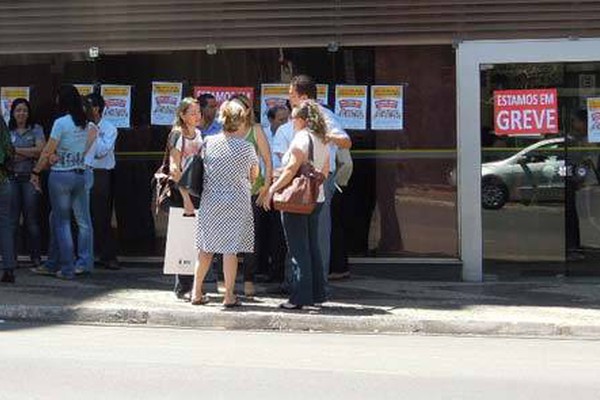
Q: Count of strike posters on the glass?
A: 11